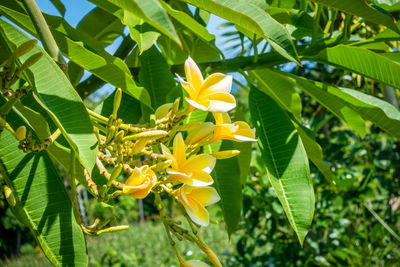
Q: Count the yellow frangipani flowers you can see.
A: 5